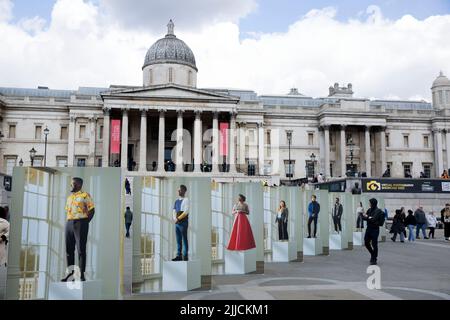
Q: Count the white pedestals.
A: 7